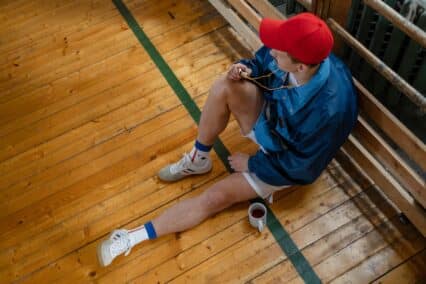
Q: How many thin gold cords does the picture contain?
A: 1